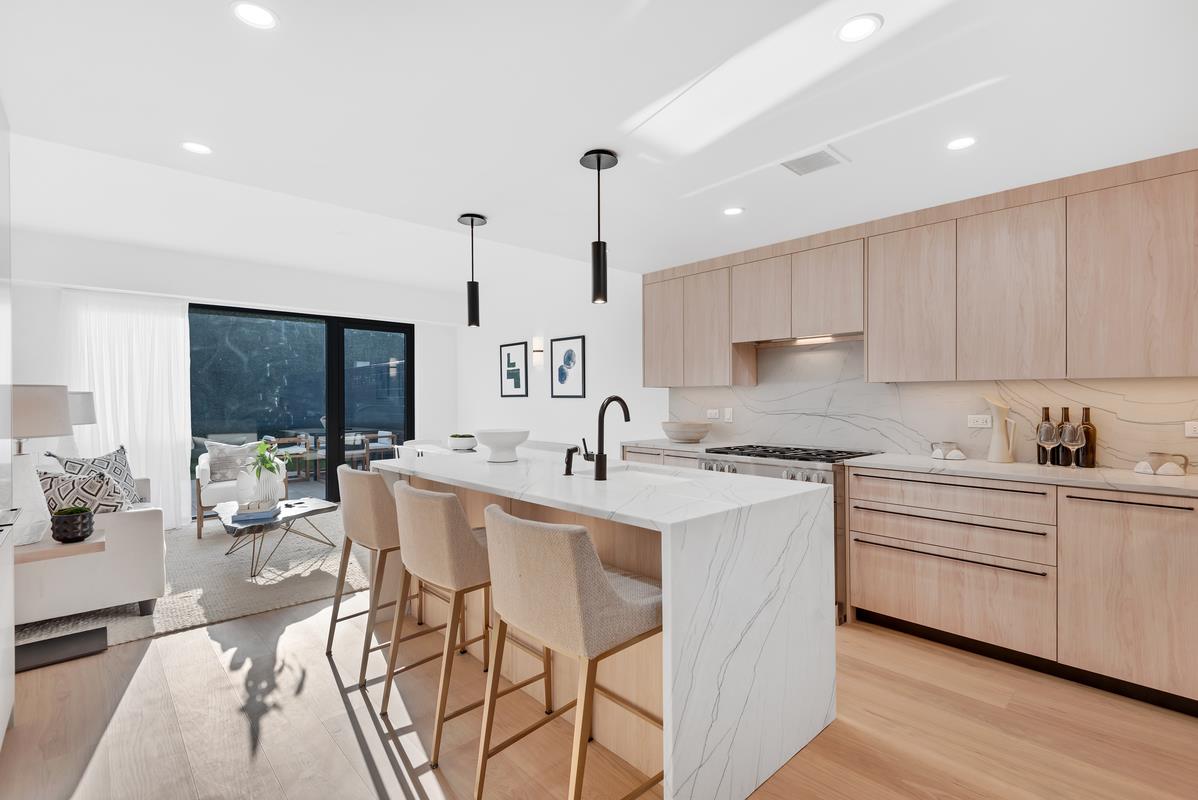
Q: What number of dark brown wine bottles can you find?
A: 3